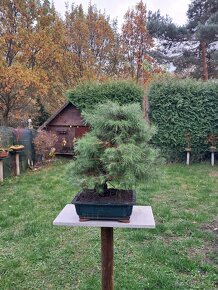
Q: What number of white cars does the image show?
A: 0